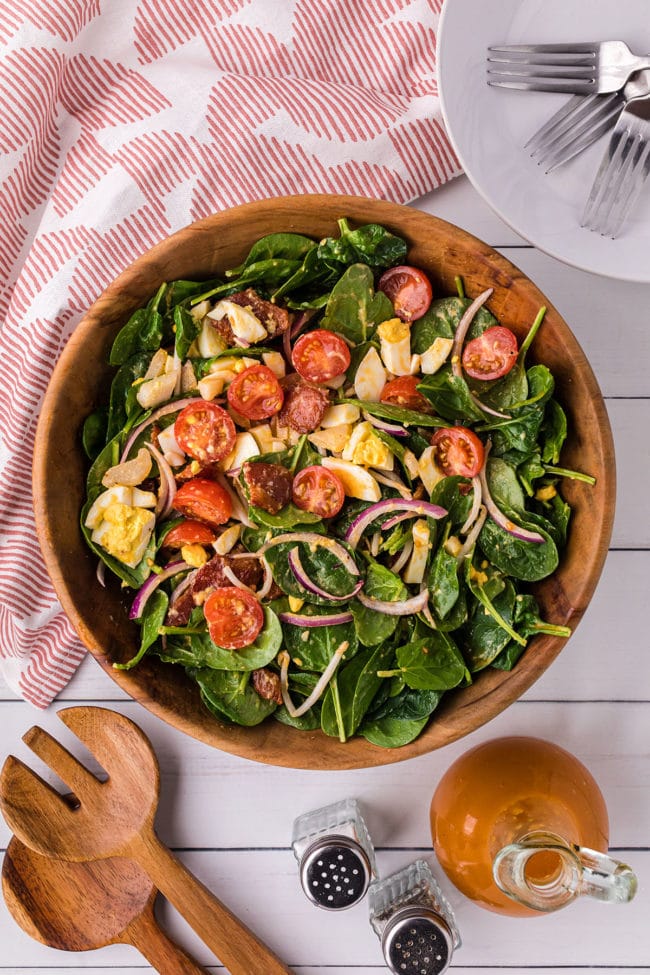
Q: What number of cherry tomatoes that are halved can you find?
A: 11